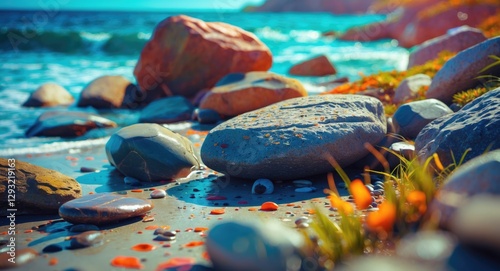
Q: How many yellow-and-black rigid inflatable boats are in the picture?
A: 0